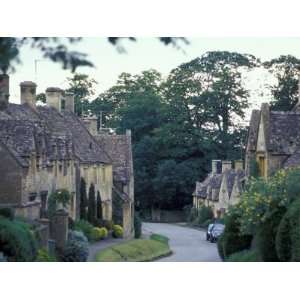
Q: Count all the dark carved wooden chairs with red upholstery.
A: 0